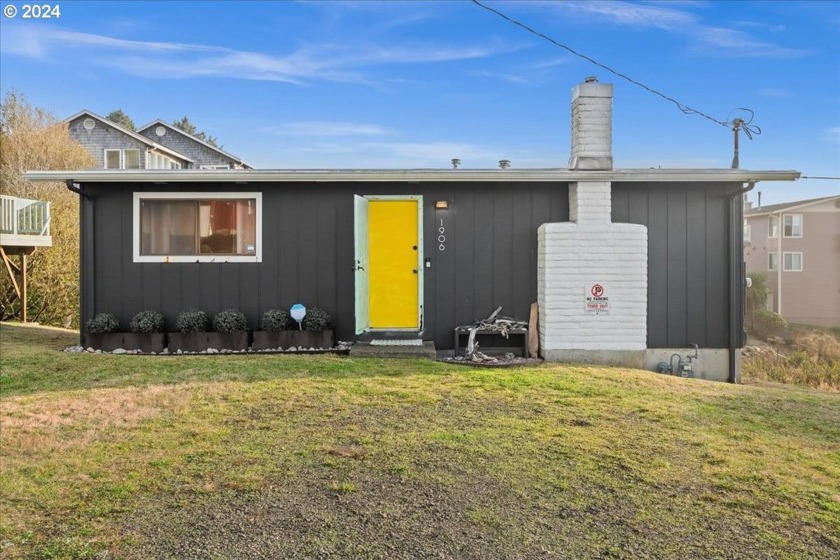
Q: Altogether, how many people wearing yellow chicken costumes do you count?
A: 0